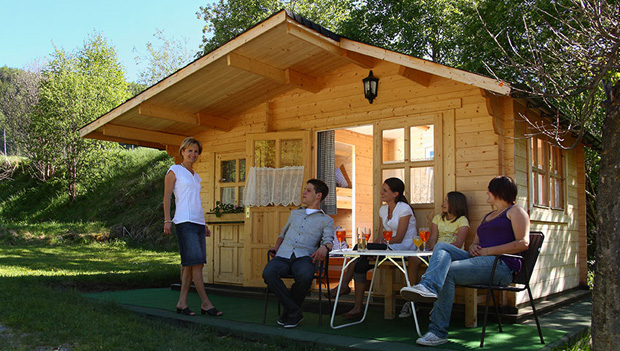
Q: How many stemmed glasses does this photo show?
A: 5